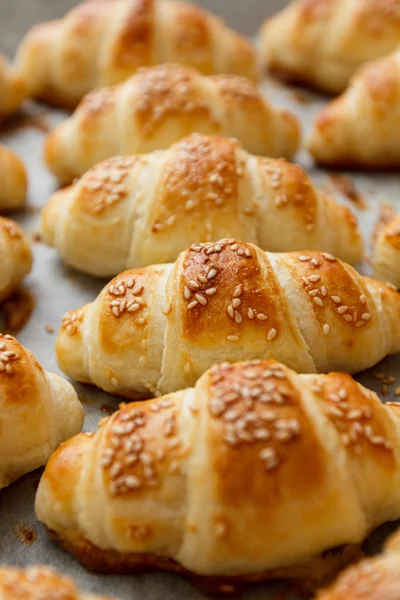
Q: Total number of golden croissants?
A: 14